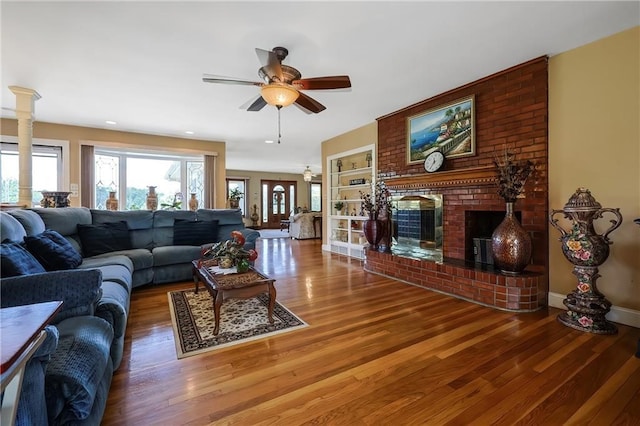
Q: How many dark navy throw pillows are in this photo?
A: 4